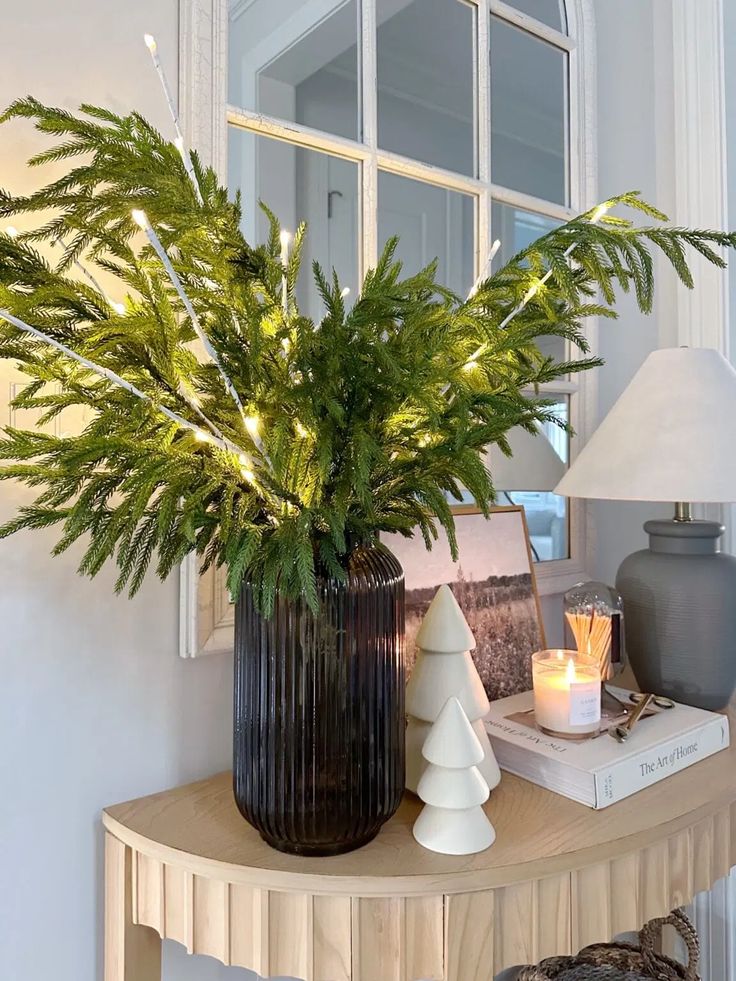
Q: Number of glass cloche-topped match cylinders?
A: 1